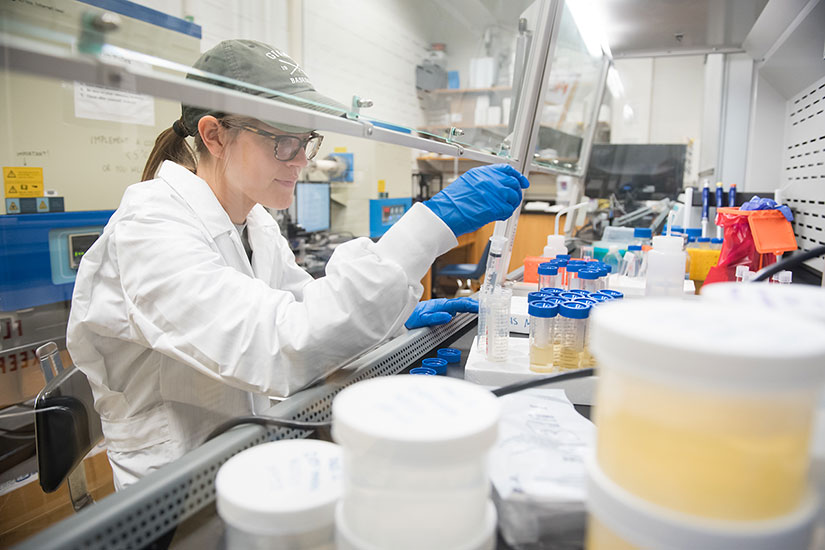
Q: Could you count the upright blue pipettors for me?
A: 3